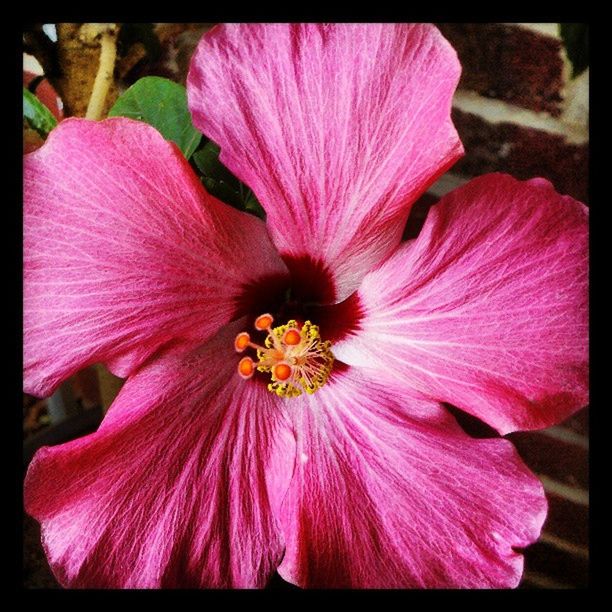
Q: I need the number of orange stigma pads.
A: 5